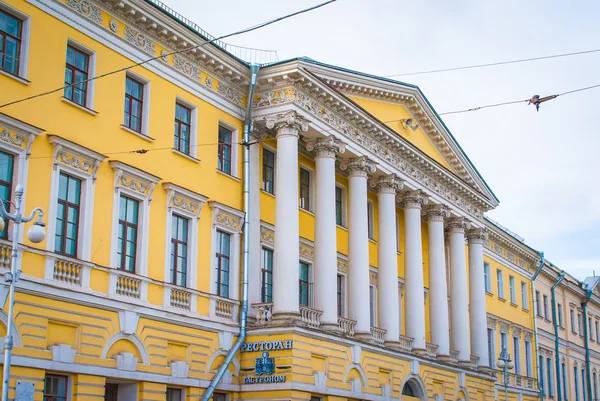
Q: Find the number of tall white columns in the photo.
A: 8